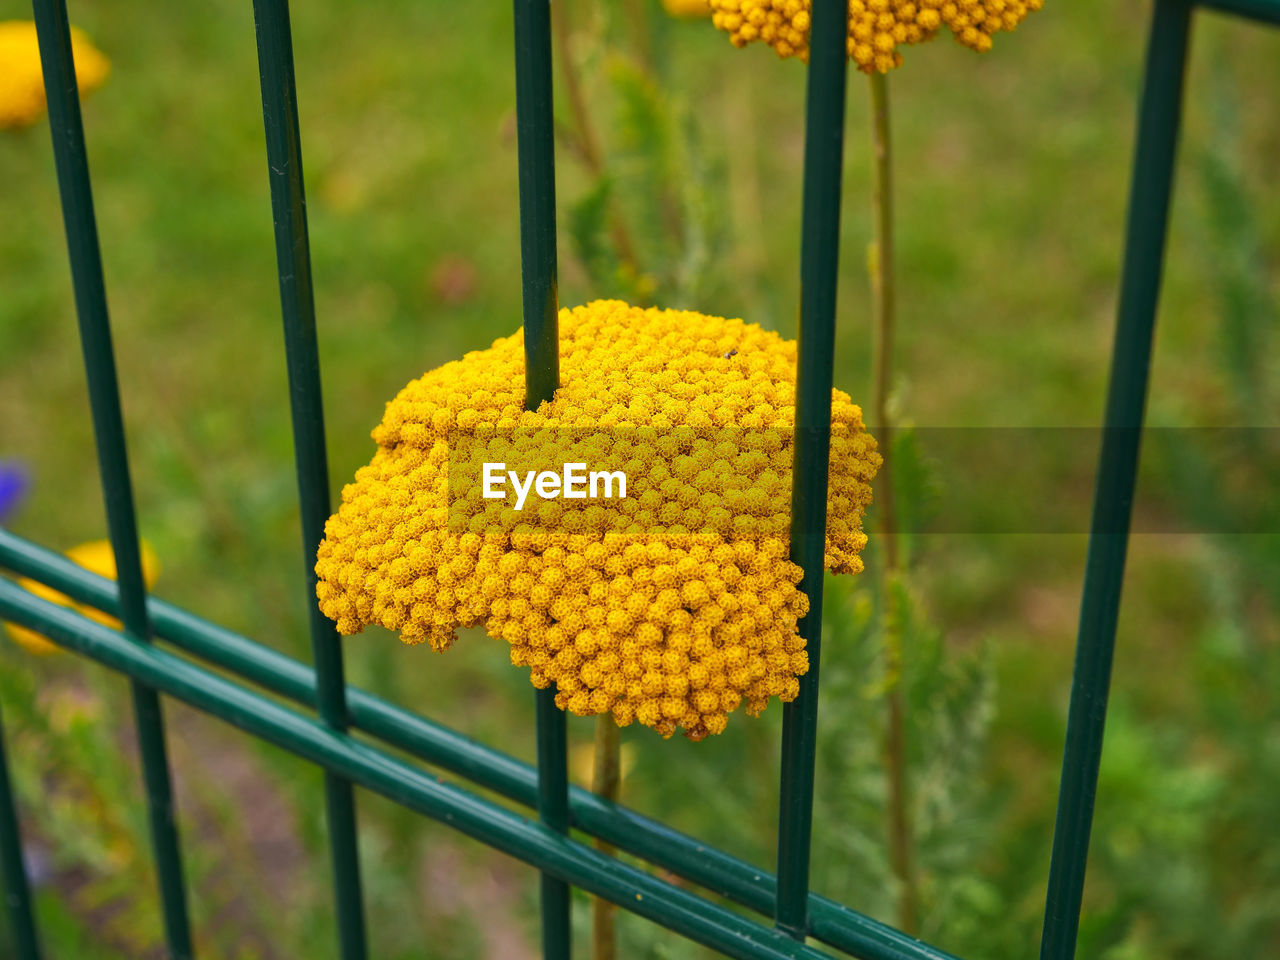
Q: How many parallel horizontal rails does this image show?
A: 2